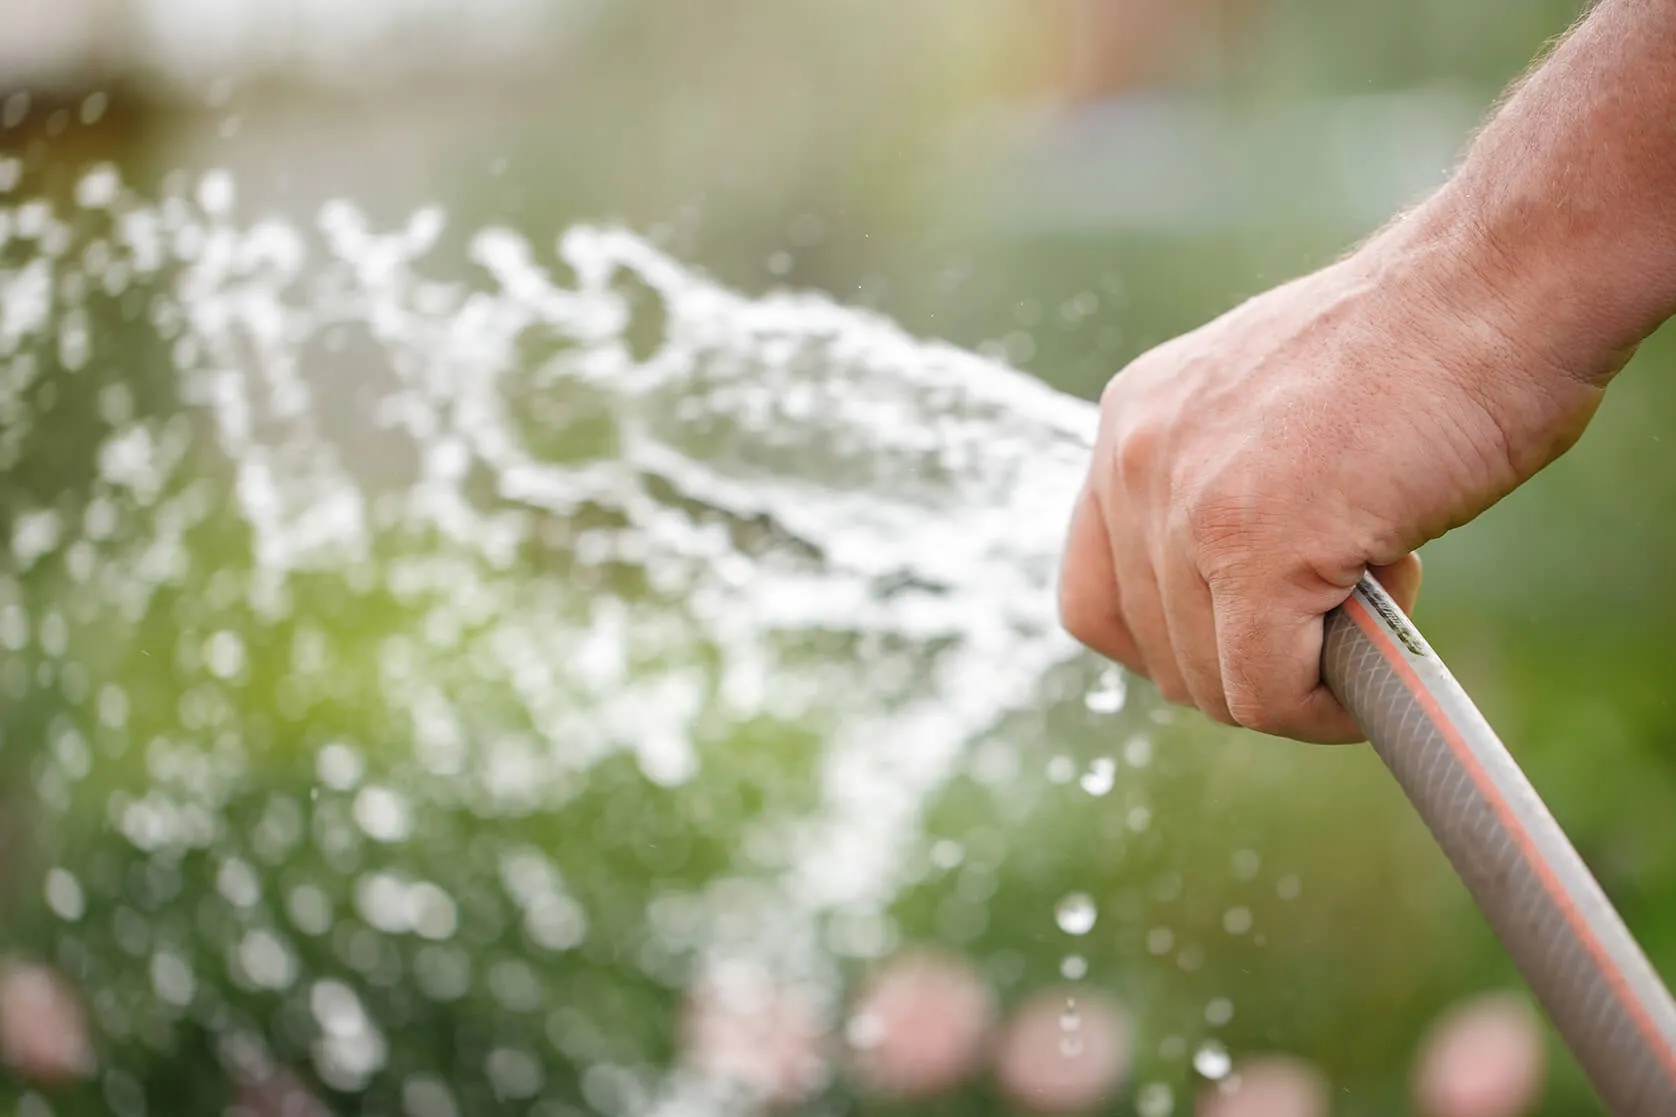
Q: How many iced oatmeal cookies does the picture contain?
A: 0